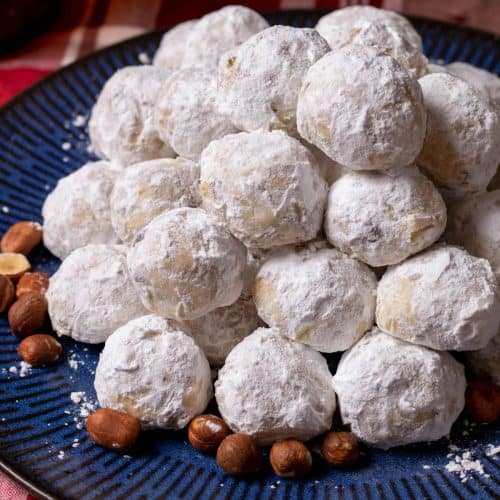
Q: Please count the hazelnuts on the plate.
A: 12